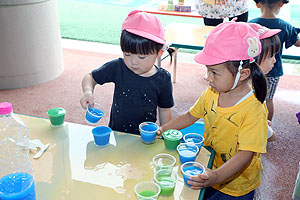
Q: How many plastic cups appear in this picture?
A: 11